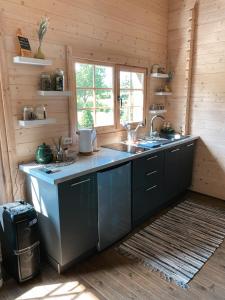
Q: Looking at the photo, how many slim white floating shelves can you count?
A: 6